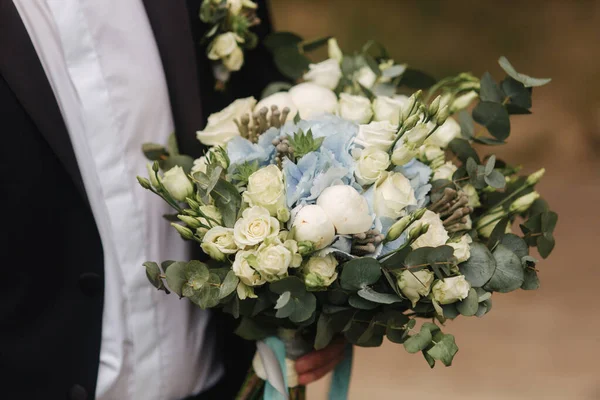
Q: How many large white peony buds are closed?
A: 4